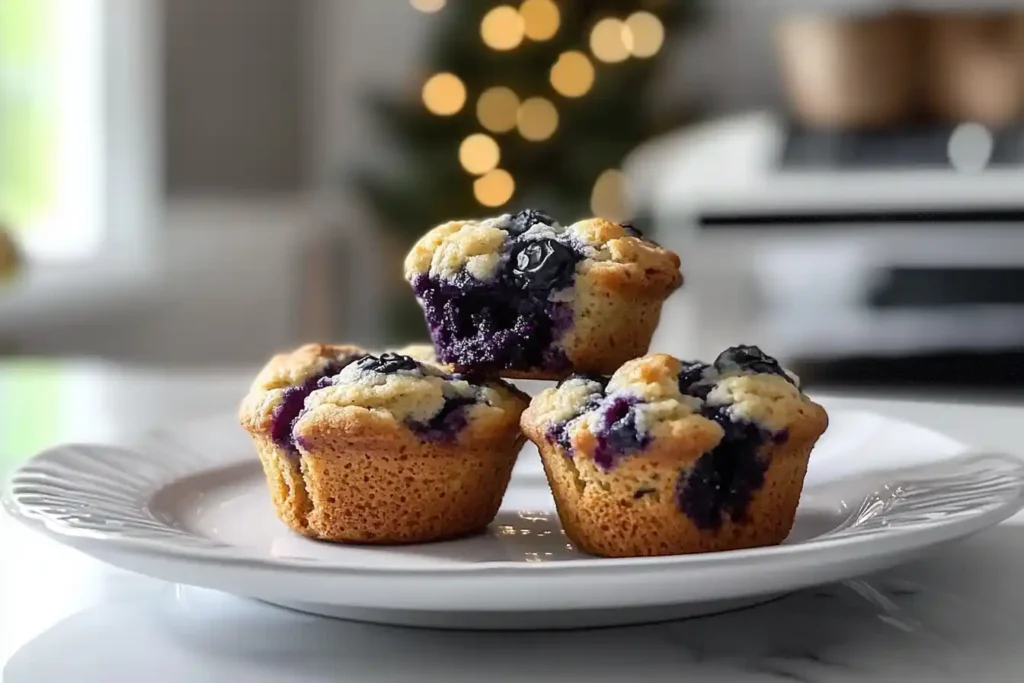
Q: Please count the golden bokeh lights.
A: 12